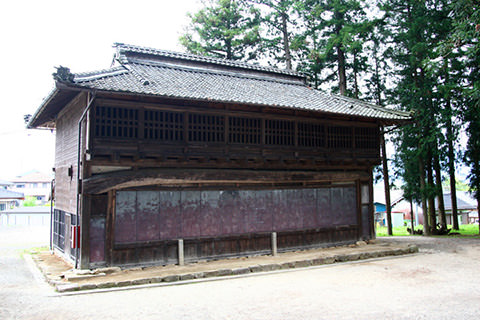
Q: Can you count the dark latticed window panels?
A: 8